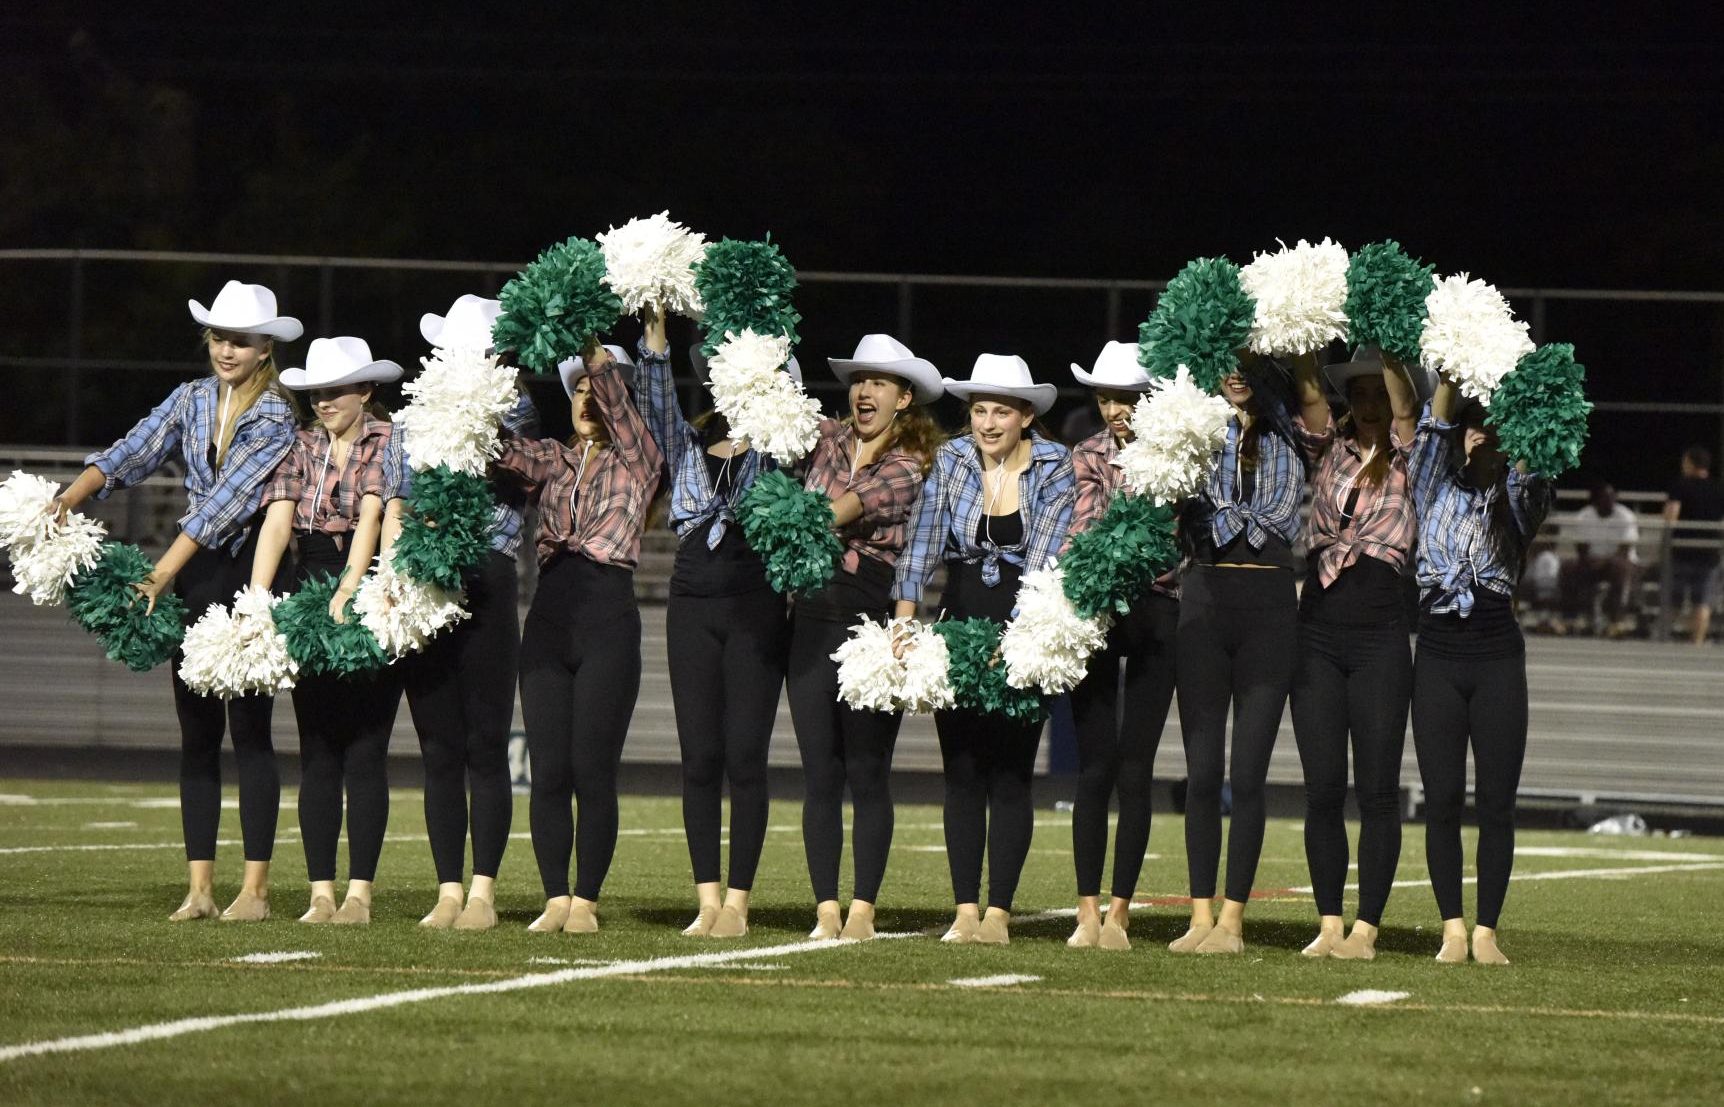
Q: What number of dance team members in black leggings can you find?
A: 11